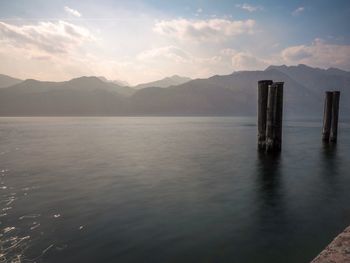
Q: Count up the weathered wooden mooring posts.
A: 5